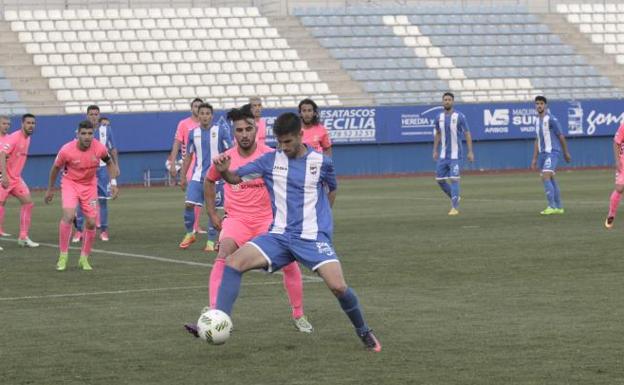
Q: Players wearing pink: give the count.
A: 8